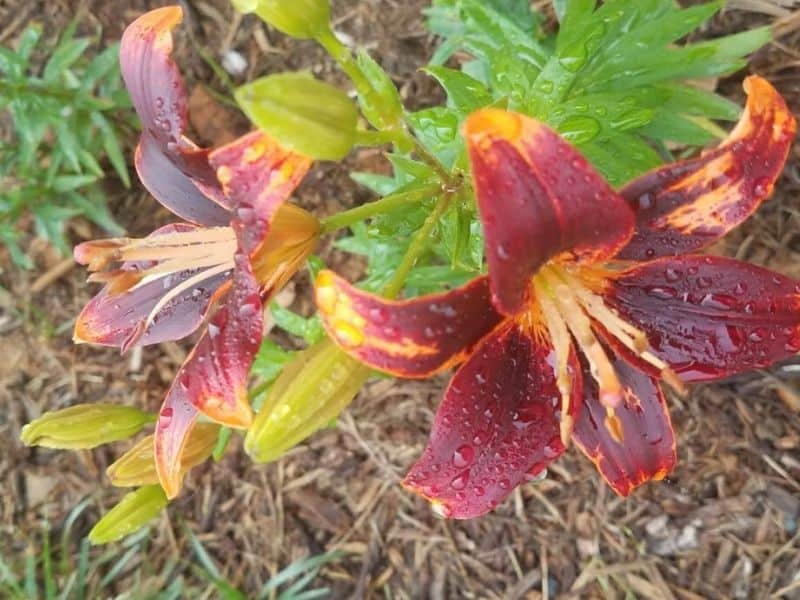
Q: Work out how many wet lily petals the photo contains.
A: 12